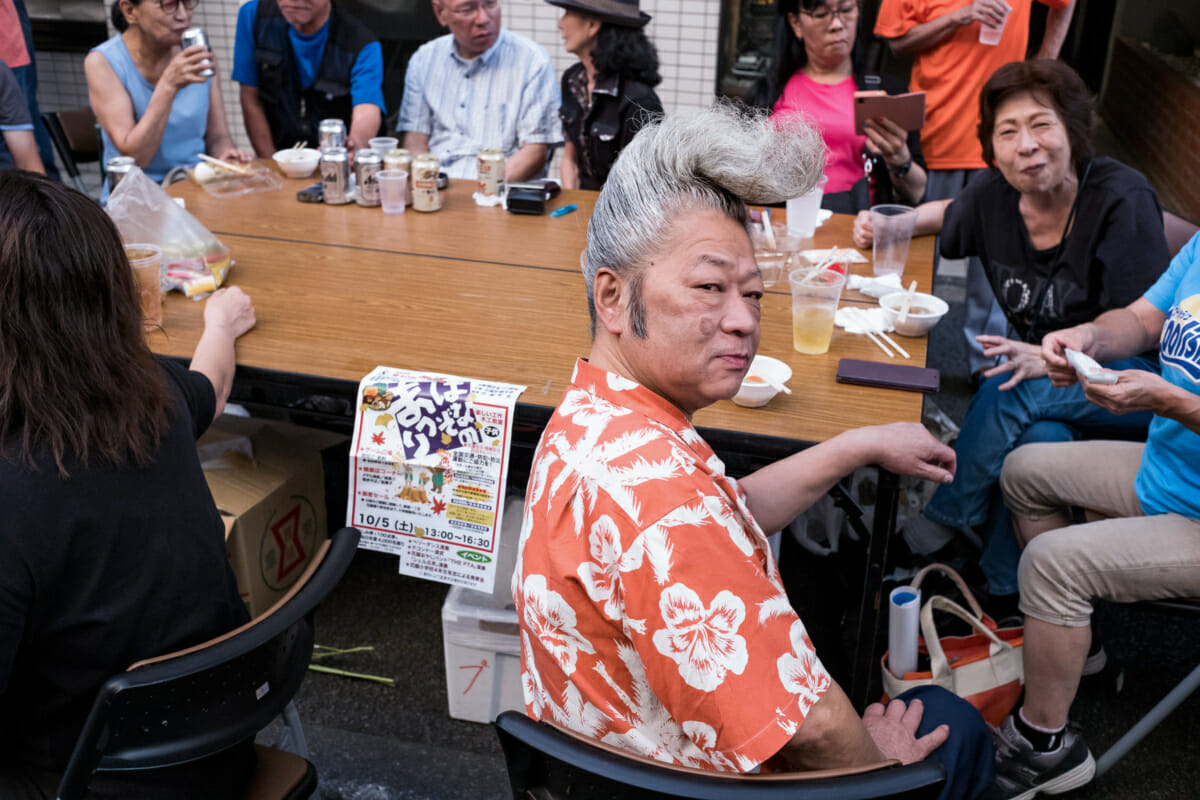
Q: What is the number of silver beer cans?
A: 5